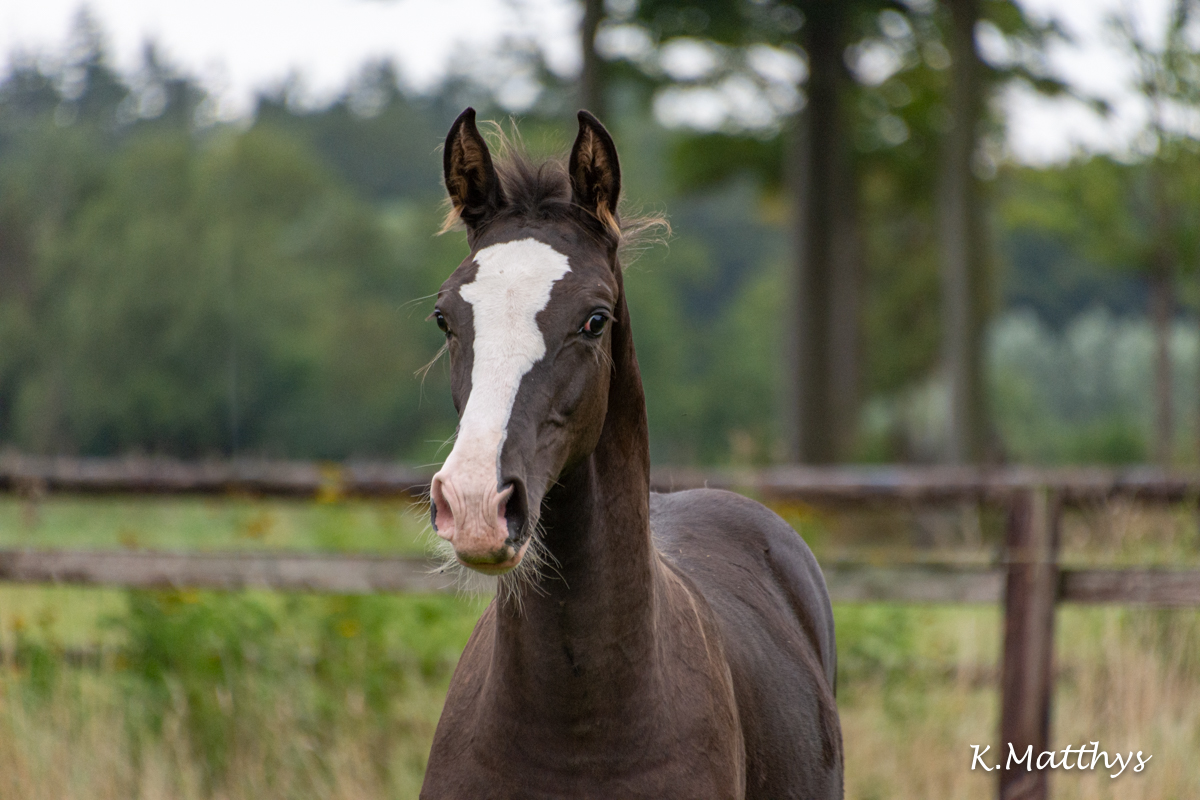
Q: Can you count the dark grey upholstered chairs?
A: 0